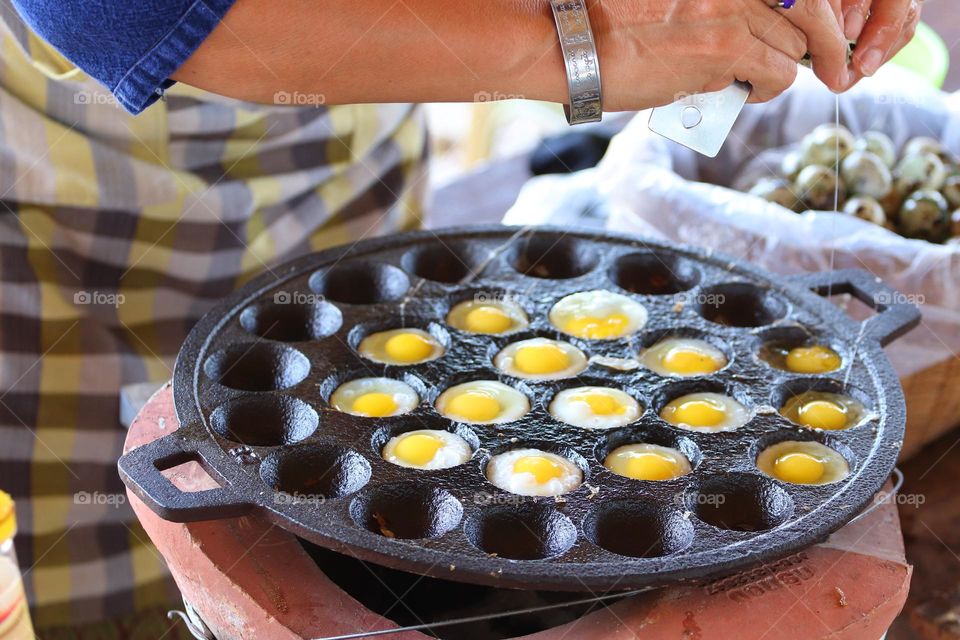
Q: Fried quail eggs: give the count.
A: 15